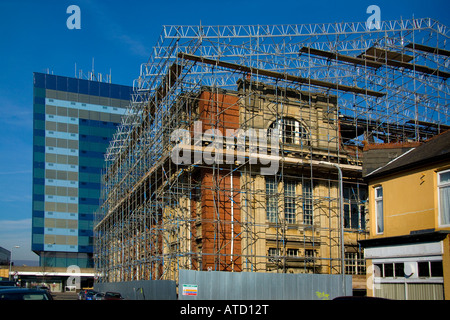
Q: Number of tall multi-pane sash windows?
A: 3